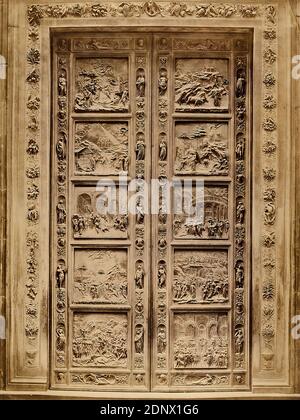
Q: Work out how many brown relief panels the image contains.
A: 10